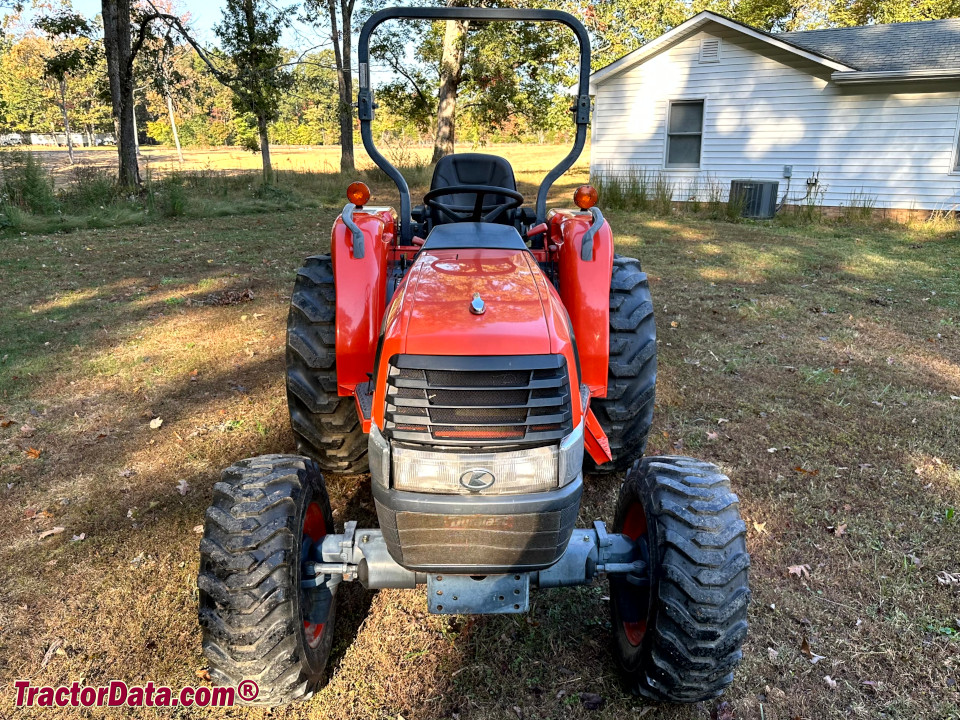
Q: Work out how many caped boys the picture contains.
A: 0